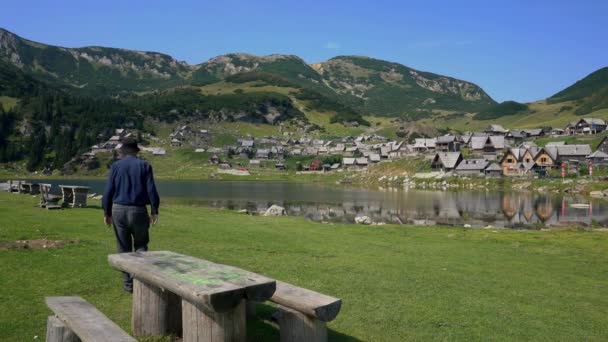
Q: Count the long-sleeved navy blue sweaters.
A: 1